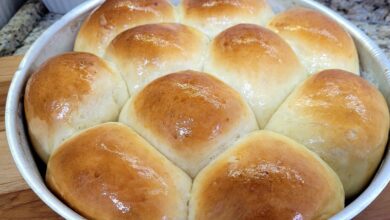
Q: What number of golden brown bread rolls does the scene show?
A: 10